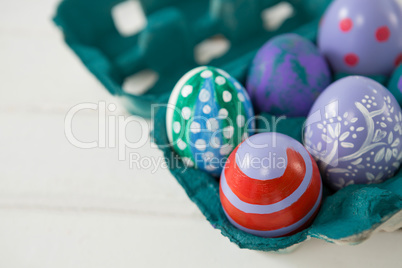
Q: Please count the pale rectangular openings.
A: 4